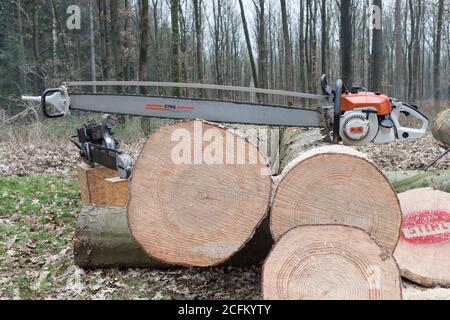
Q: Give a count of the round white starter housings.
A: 1